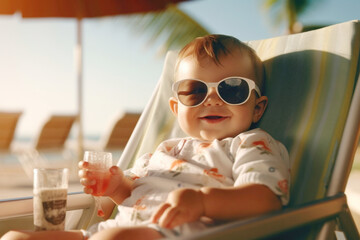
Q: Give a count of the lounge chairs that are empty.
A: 3